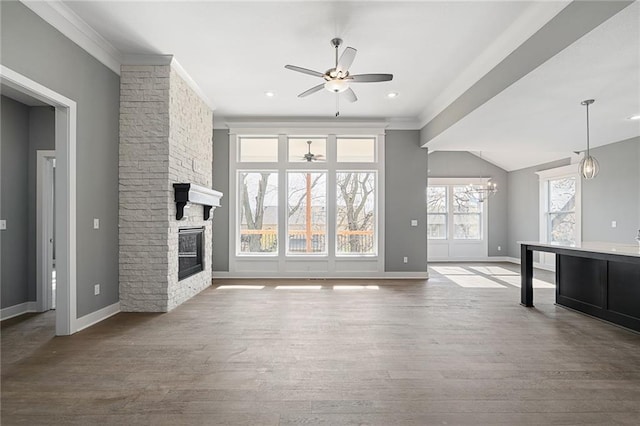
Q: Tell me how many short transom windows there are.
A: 3